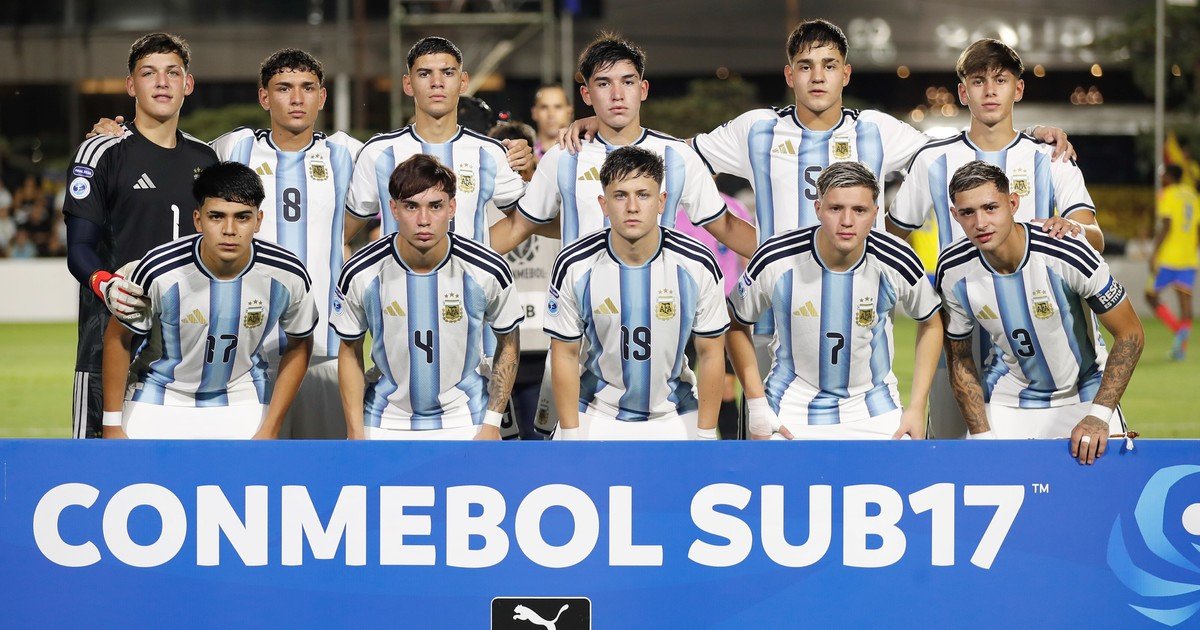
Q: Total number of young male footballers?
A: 11